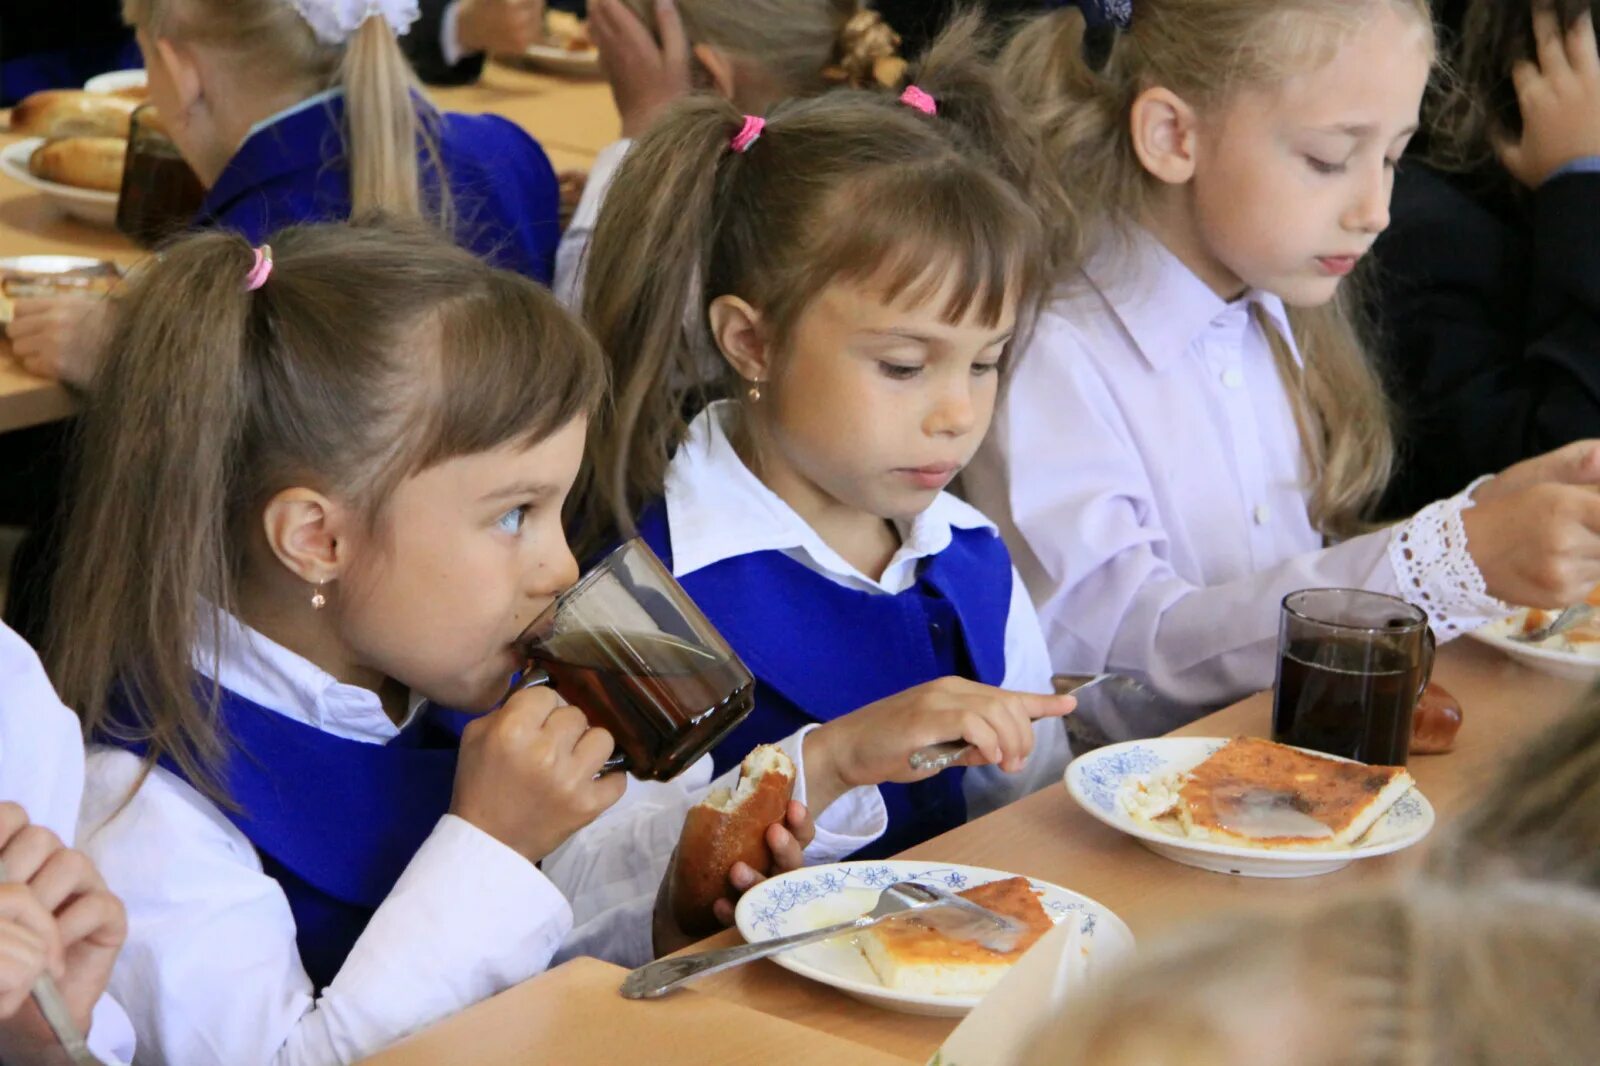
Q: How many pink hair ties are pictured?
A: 3